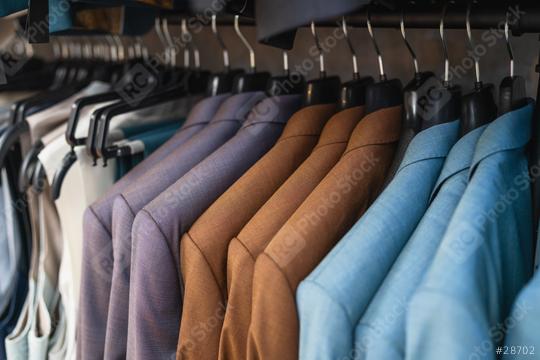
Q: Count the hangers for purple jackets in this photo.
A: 3